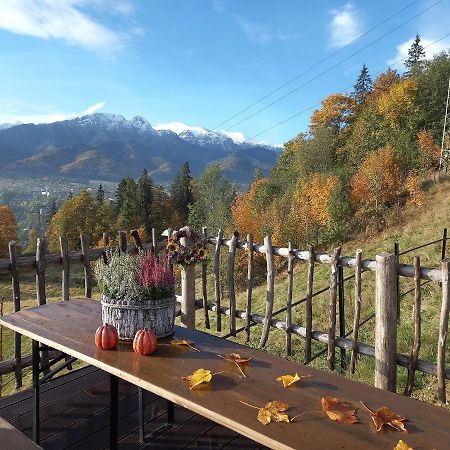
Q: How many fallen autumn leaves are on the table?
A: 8